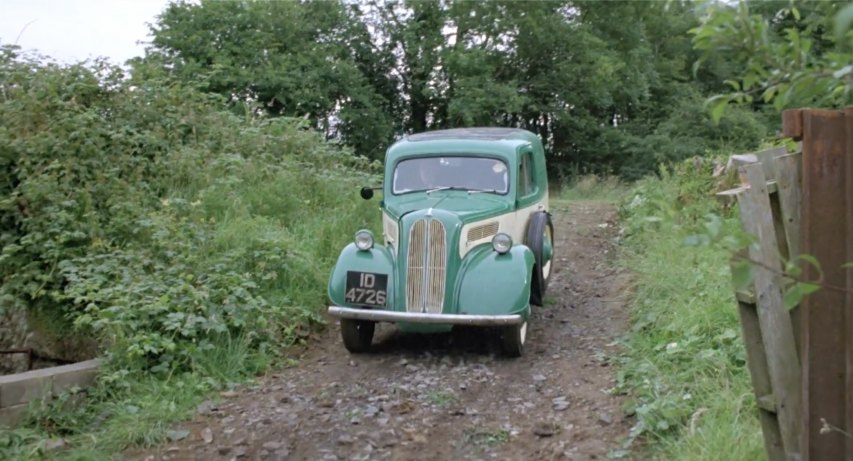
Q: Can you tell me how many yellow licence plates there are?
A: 0